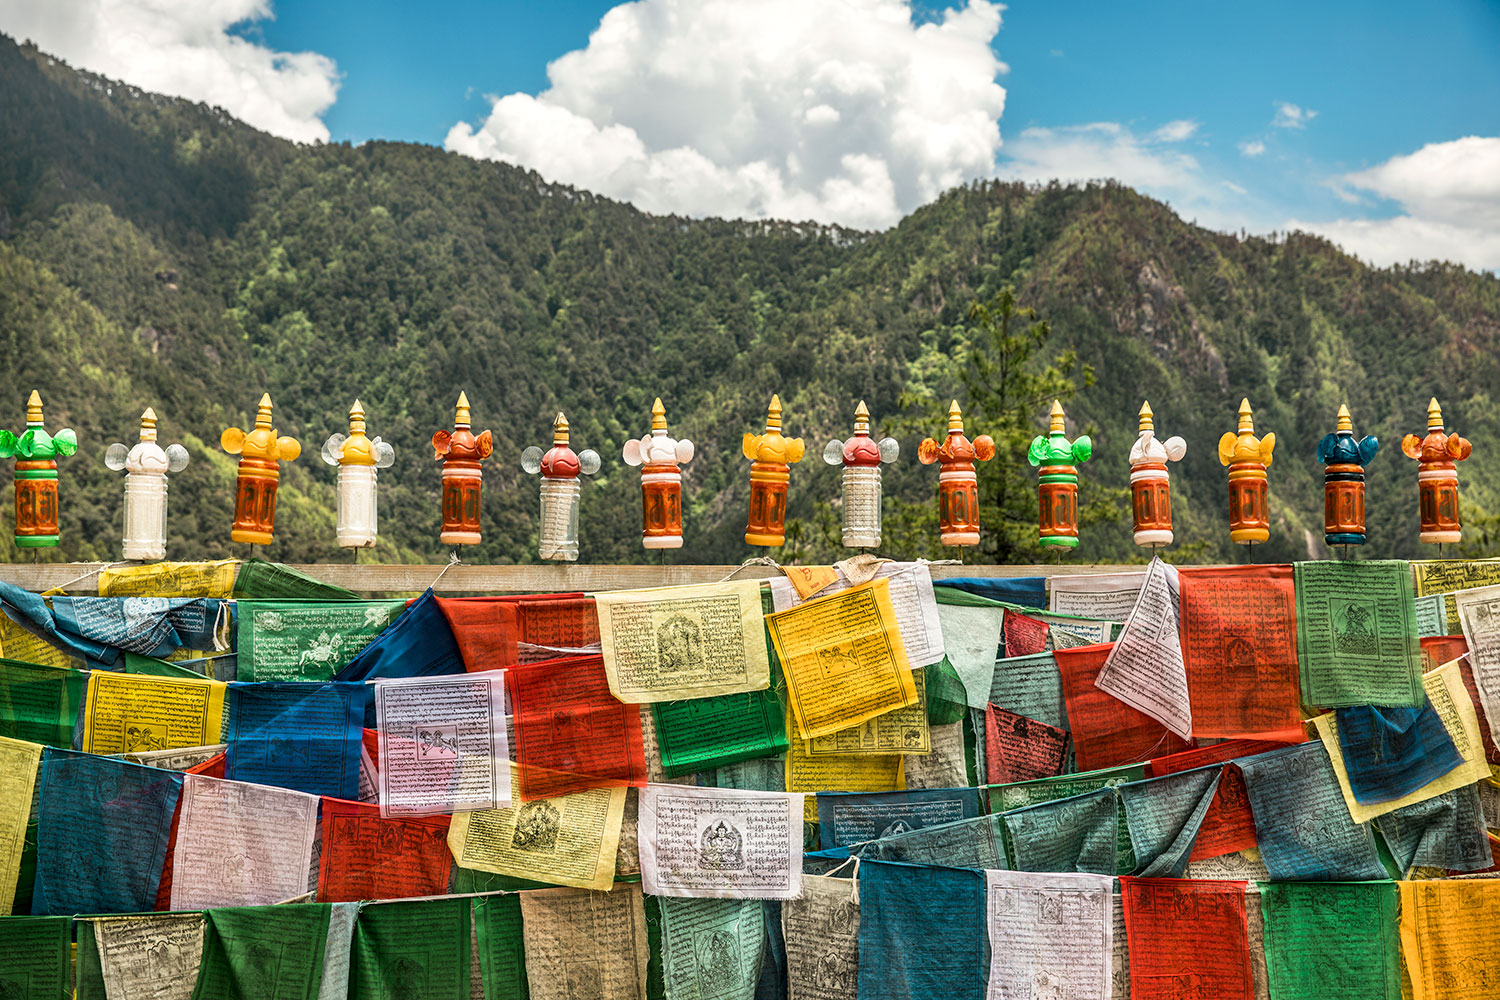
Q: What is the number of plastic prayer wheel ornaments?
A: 15